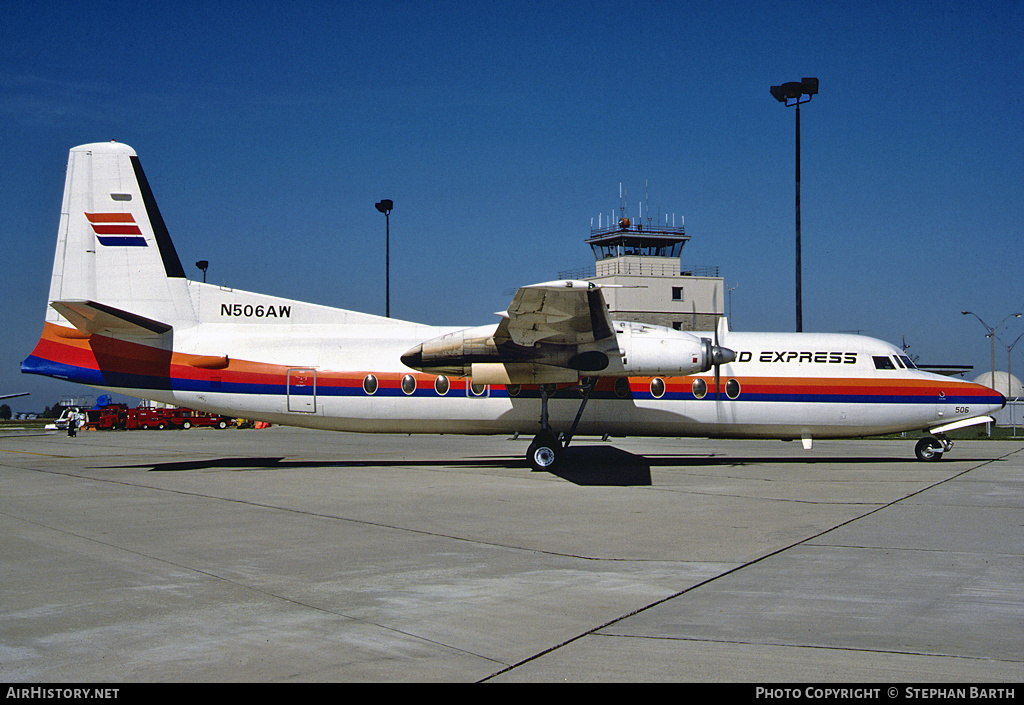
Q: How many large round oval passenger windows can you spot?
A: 11